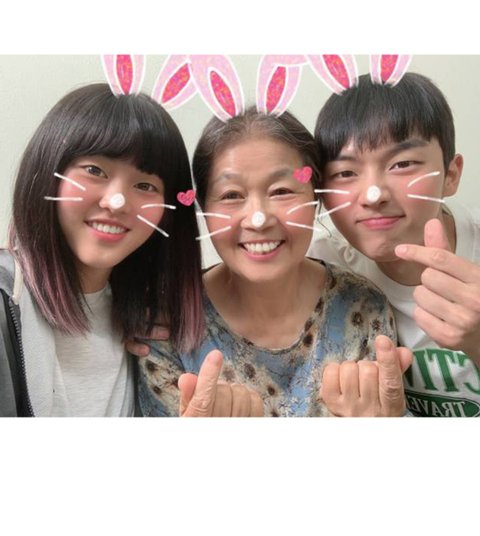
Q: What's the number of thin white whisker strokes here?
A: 12